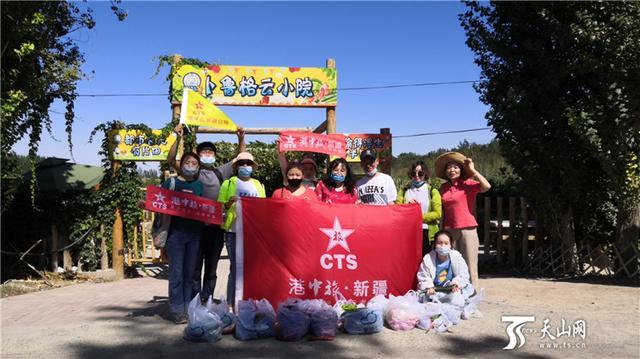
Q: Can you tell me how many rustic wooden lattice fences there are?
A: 1